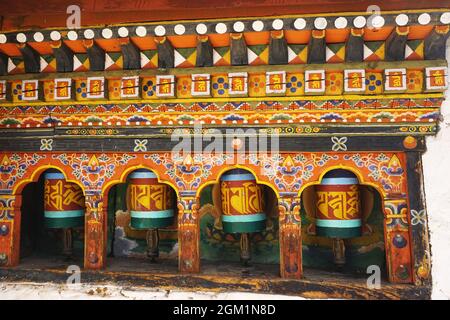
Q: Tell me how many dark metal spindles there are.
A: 4